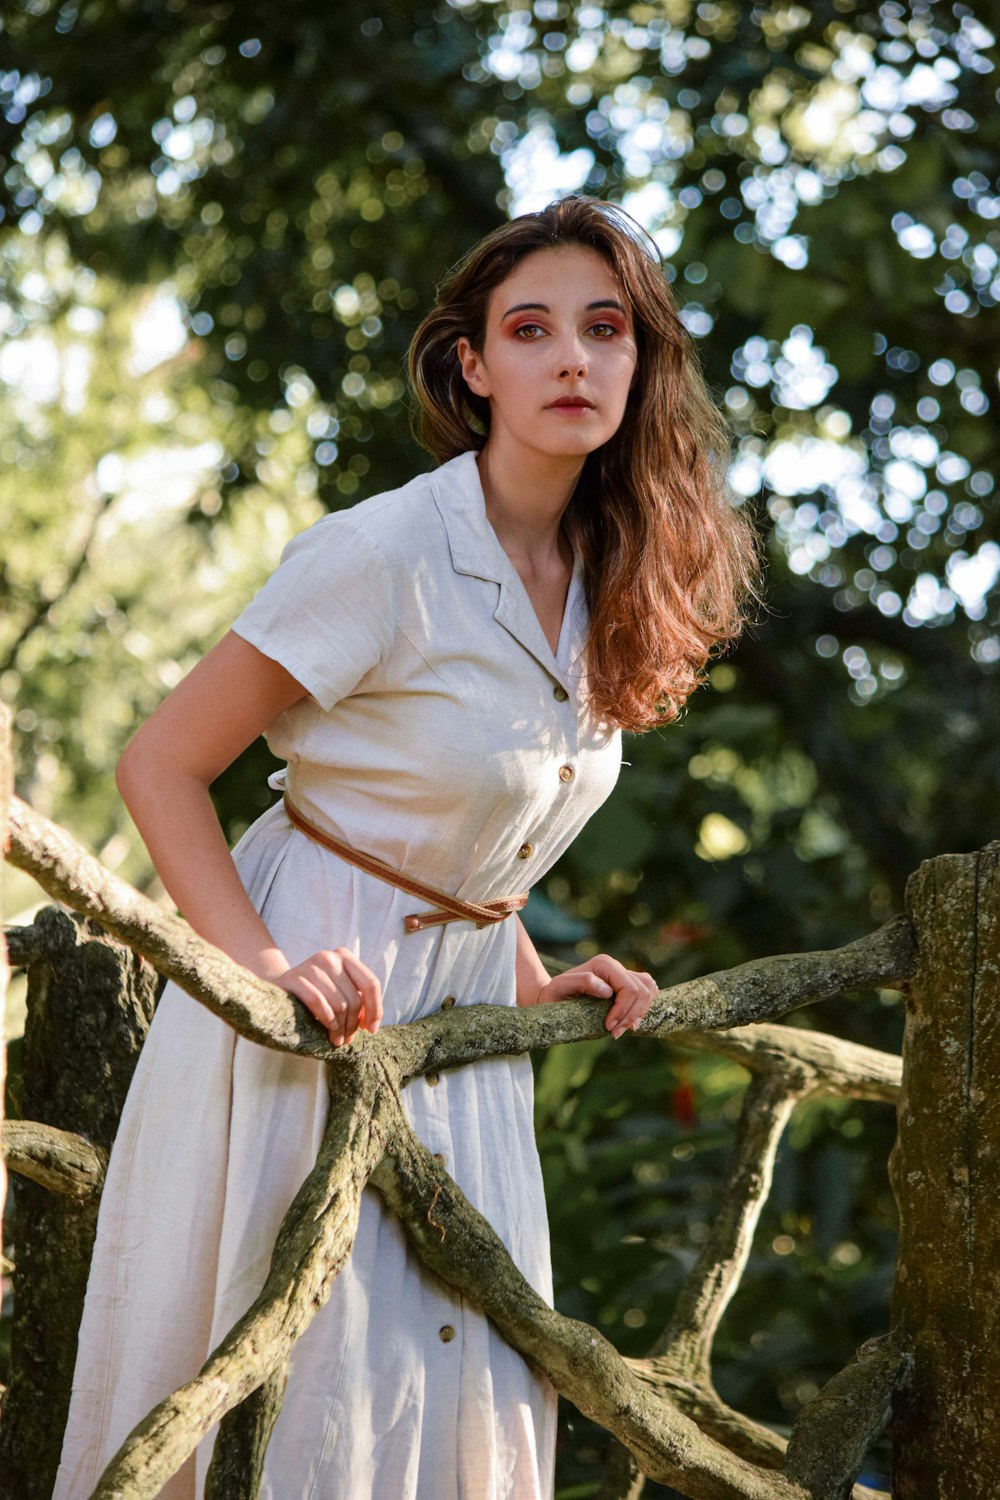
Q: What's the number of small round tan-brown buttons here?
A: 7